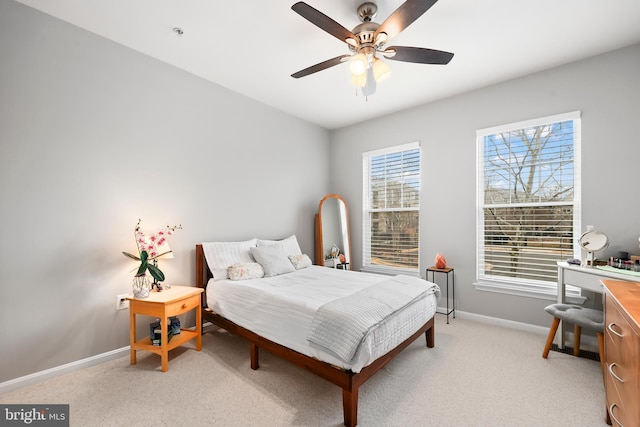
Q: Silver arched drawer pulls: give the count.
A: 3